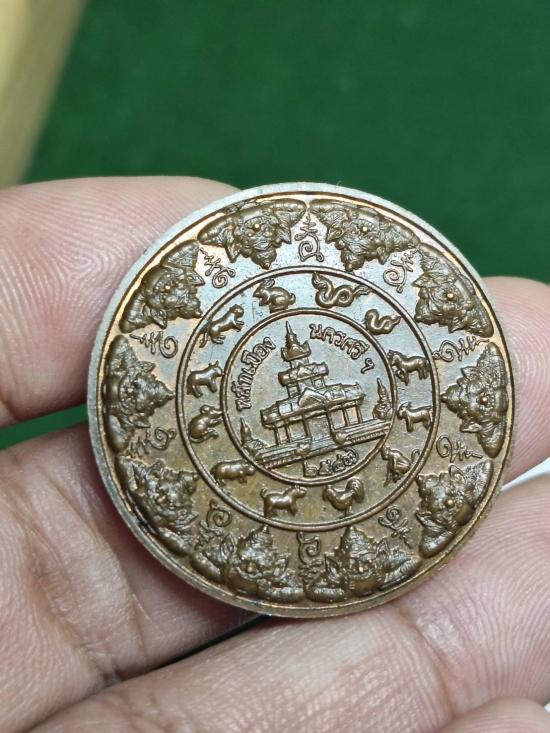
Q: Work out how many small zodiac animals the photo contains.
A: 12